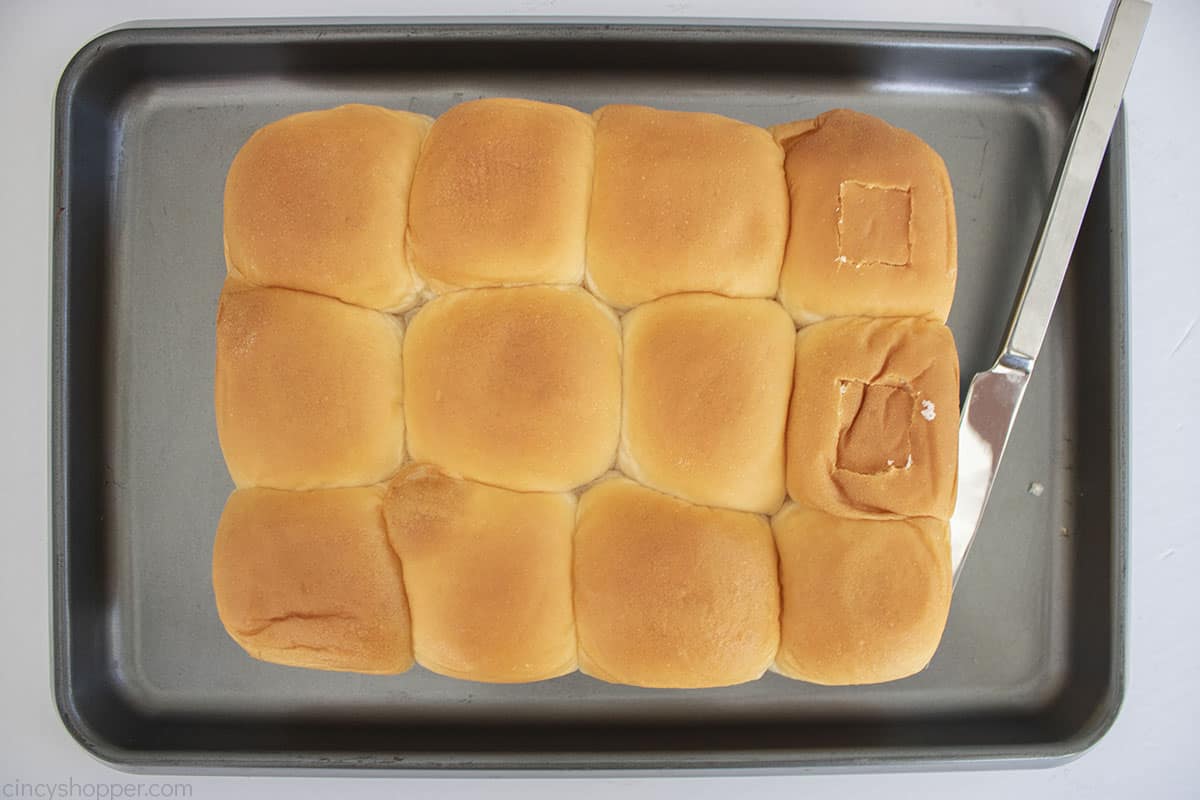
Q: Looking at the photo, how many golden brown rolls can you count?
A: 12